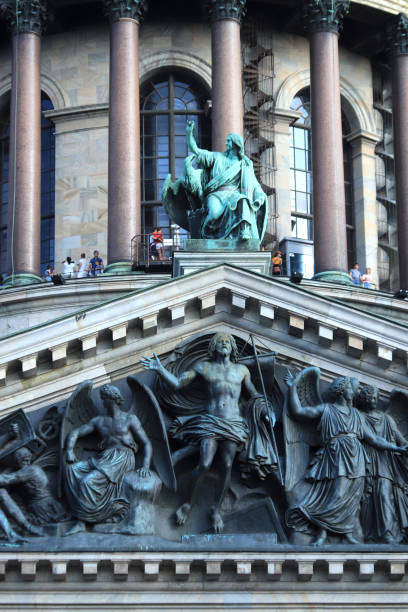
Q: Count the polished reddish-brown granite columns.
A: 5